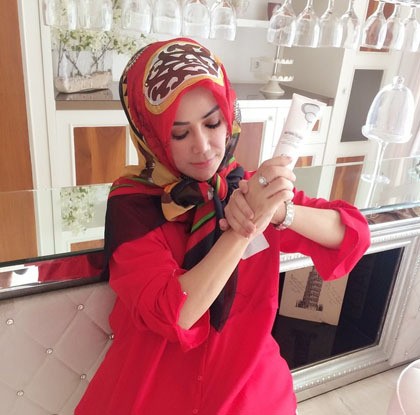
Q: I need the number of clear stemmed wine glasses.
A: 13